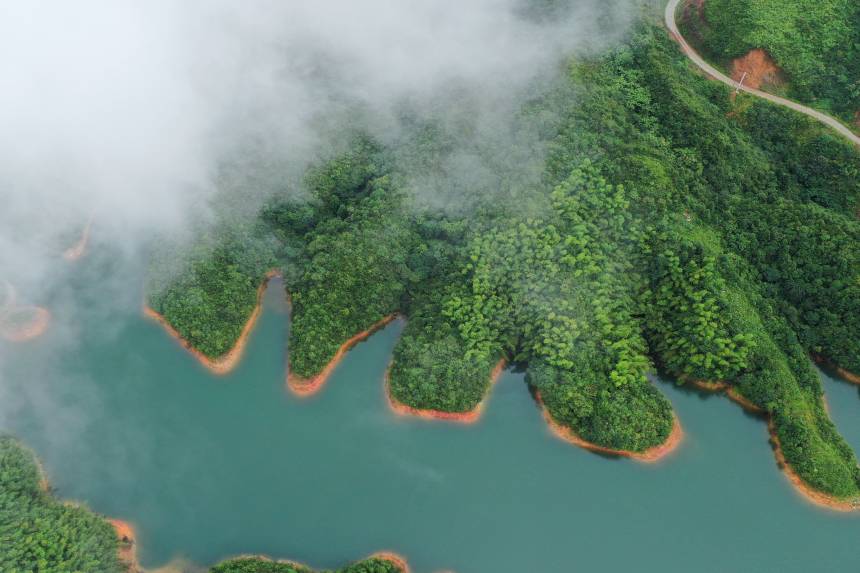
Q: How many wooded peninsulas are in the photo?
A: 5